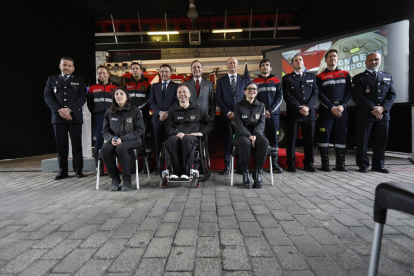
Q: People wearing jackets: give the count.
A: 13